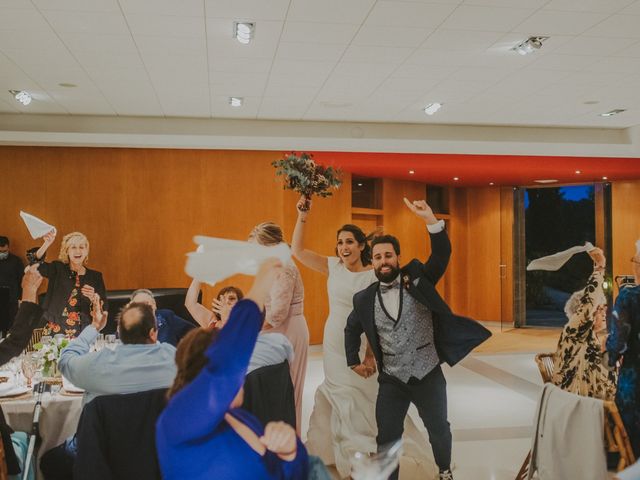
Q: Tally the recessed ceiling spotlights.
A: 11